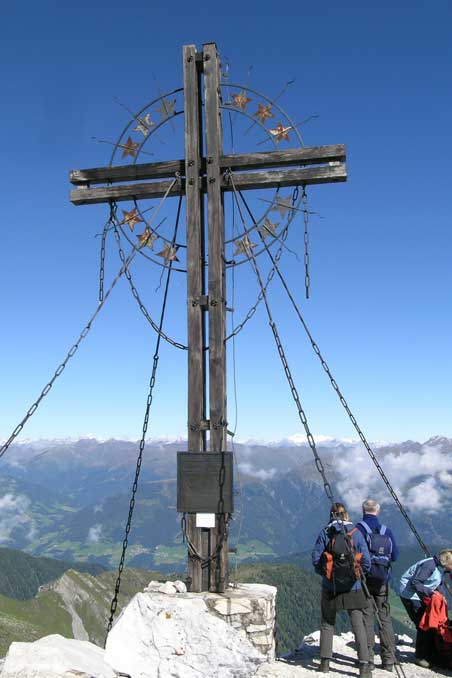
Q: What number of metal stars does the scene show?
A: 12